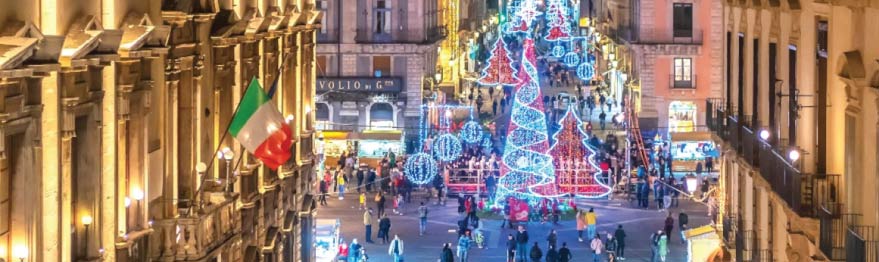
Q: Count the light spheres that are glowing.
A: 6